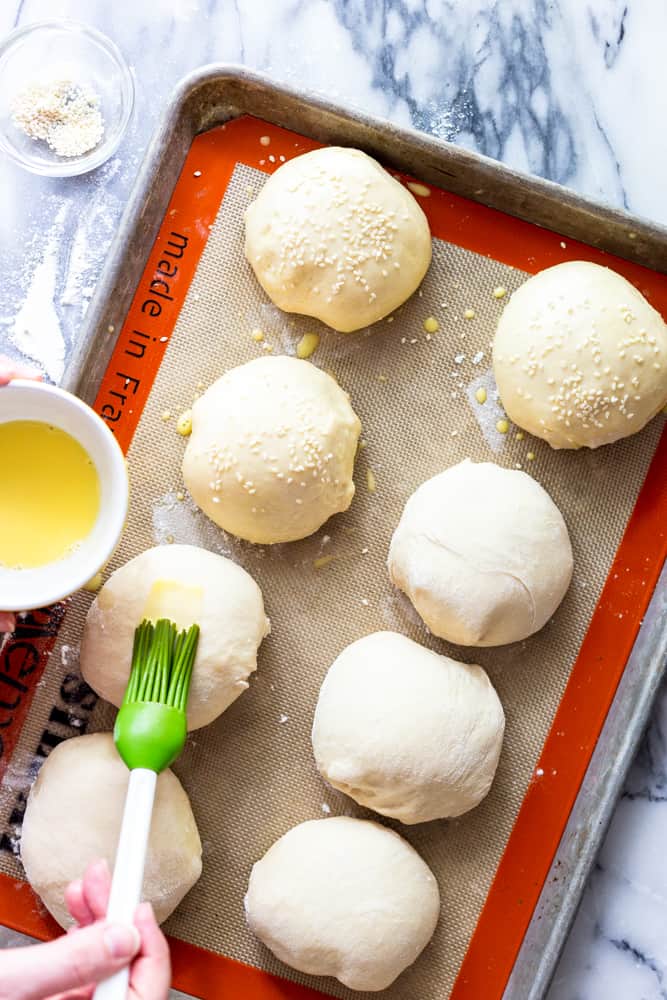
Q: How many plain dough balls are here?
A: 5